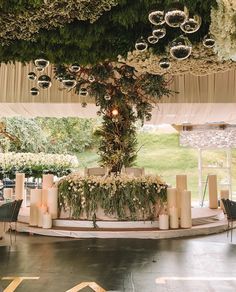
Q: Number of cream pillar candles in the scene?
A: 14